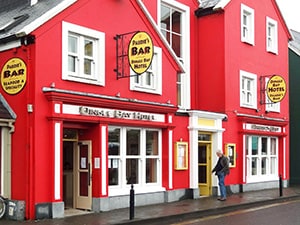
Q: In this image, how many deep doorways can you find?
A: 2